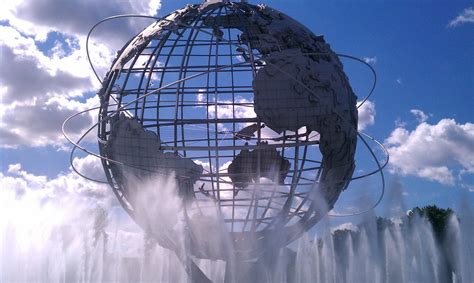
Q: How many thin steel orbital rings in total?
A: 3